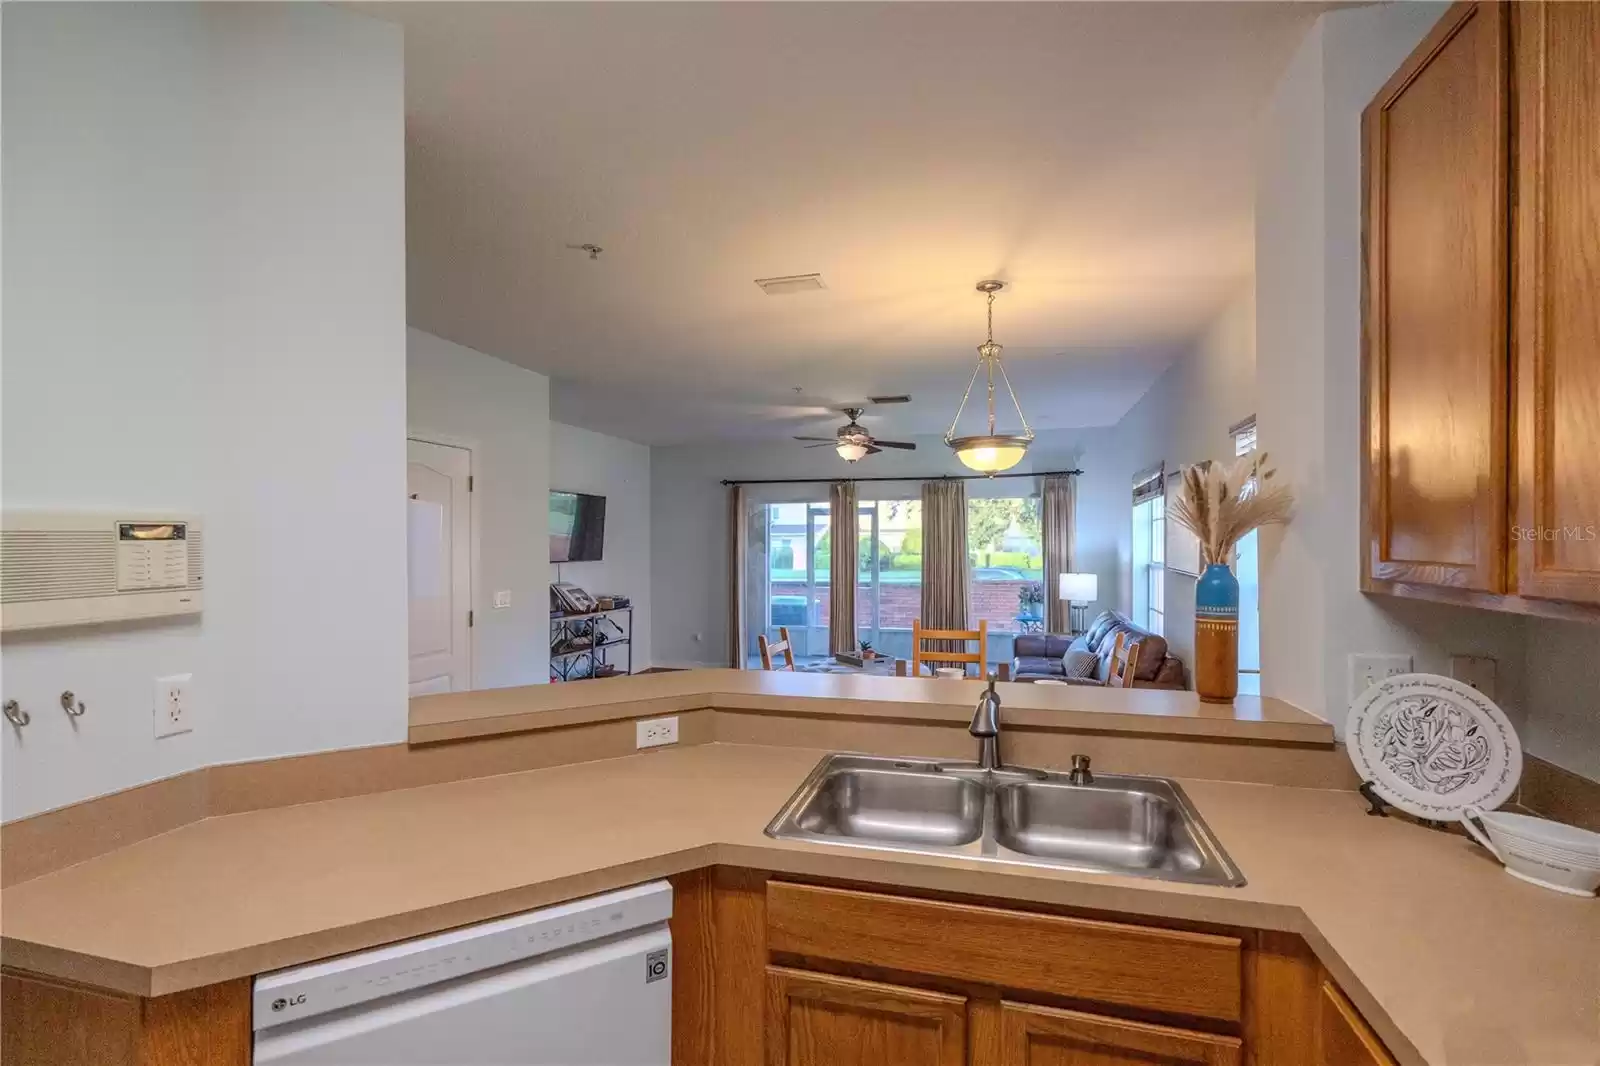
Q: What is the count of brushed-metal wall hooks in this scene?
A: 2